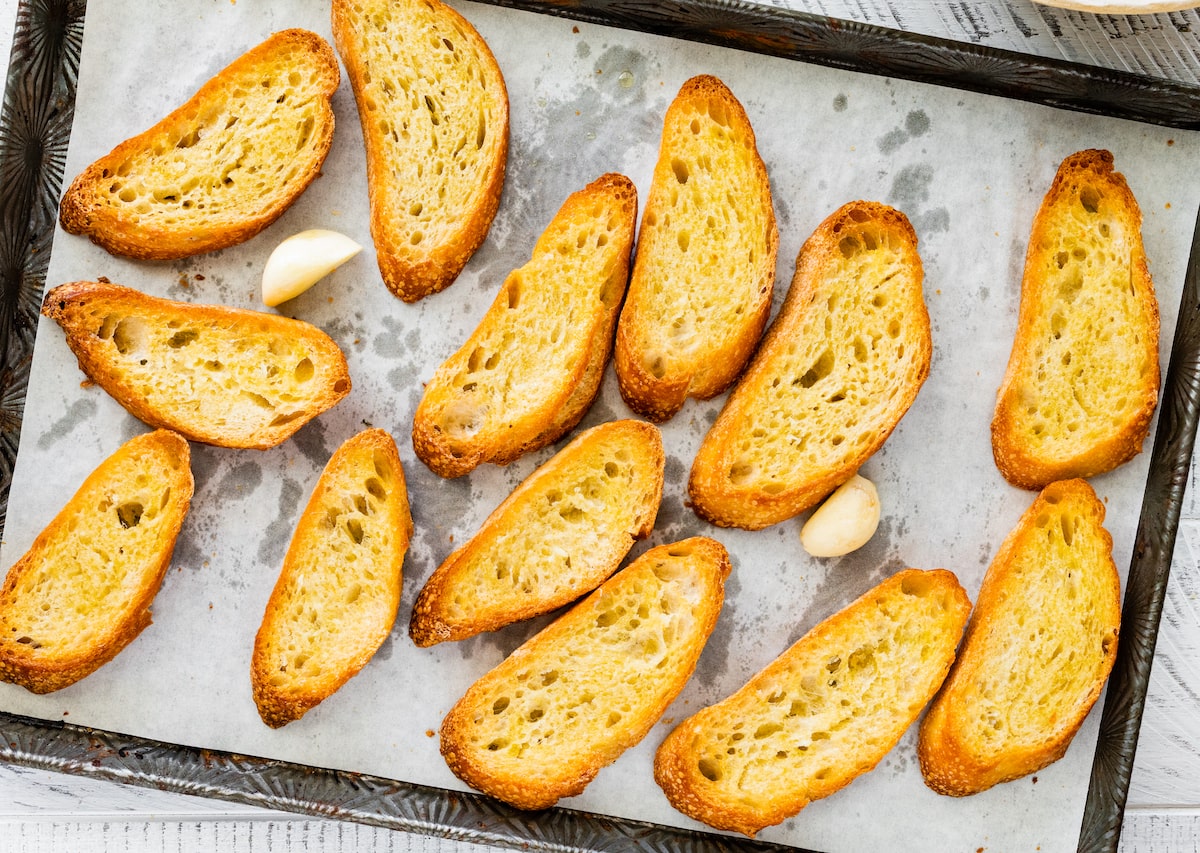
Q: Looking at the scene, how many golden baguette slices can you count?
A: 13